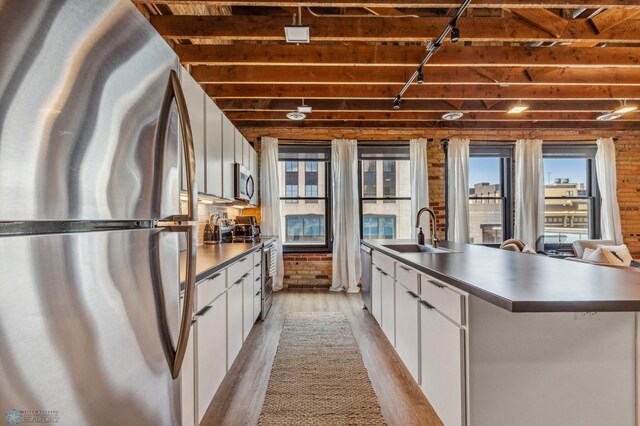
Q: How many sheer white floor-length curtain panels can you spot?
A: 6